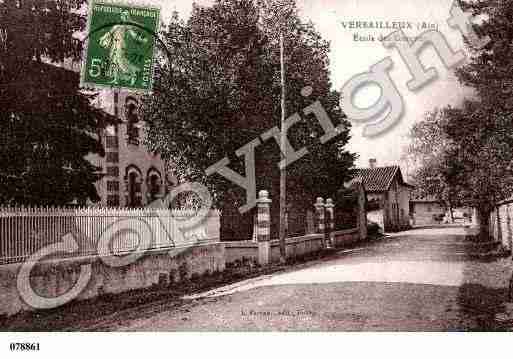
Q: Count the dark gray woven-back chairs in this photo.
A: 0